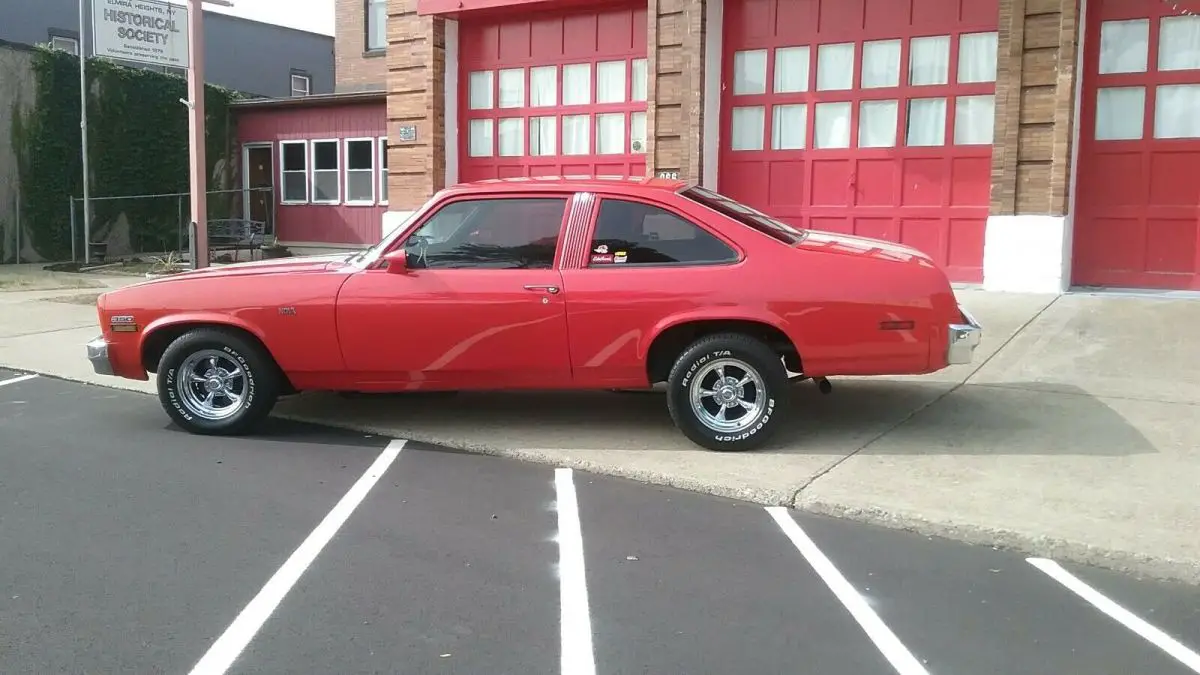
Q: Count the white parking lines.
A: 5